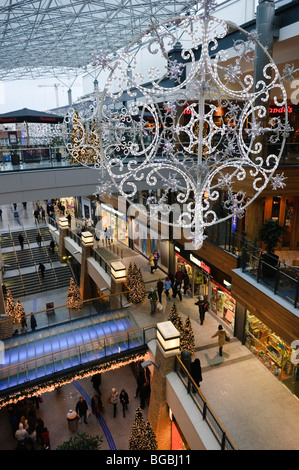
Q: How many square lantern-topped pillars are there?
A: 4